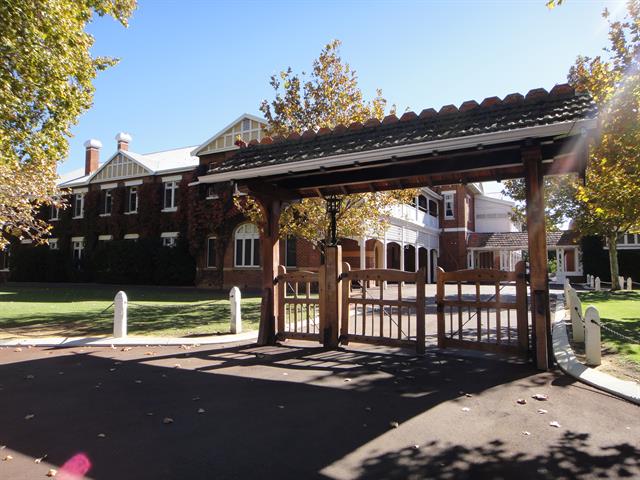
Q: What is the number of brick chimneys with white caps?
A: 2